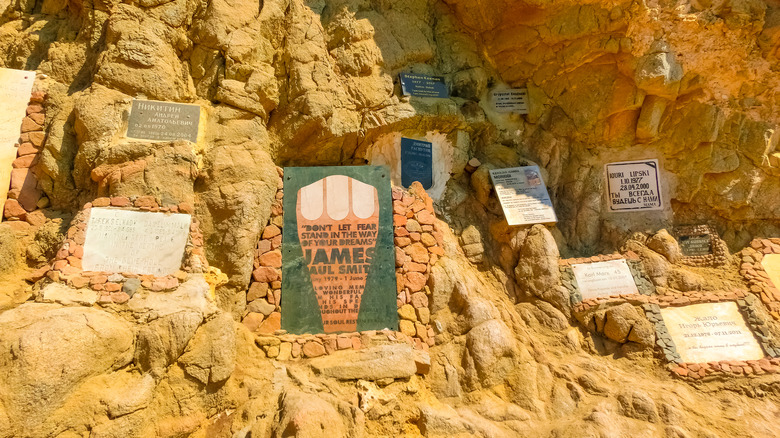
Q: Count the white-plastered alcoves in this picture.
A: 1